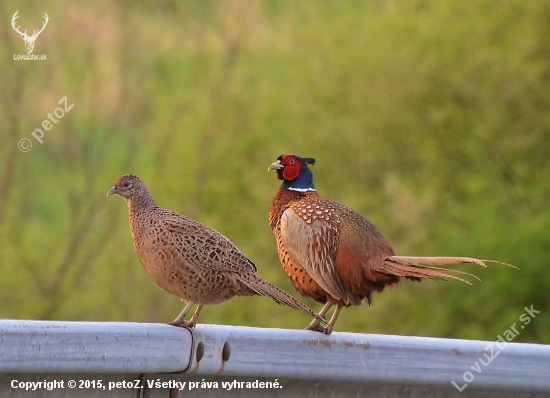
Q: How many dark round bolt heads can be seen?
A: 2